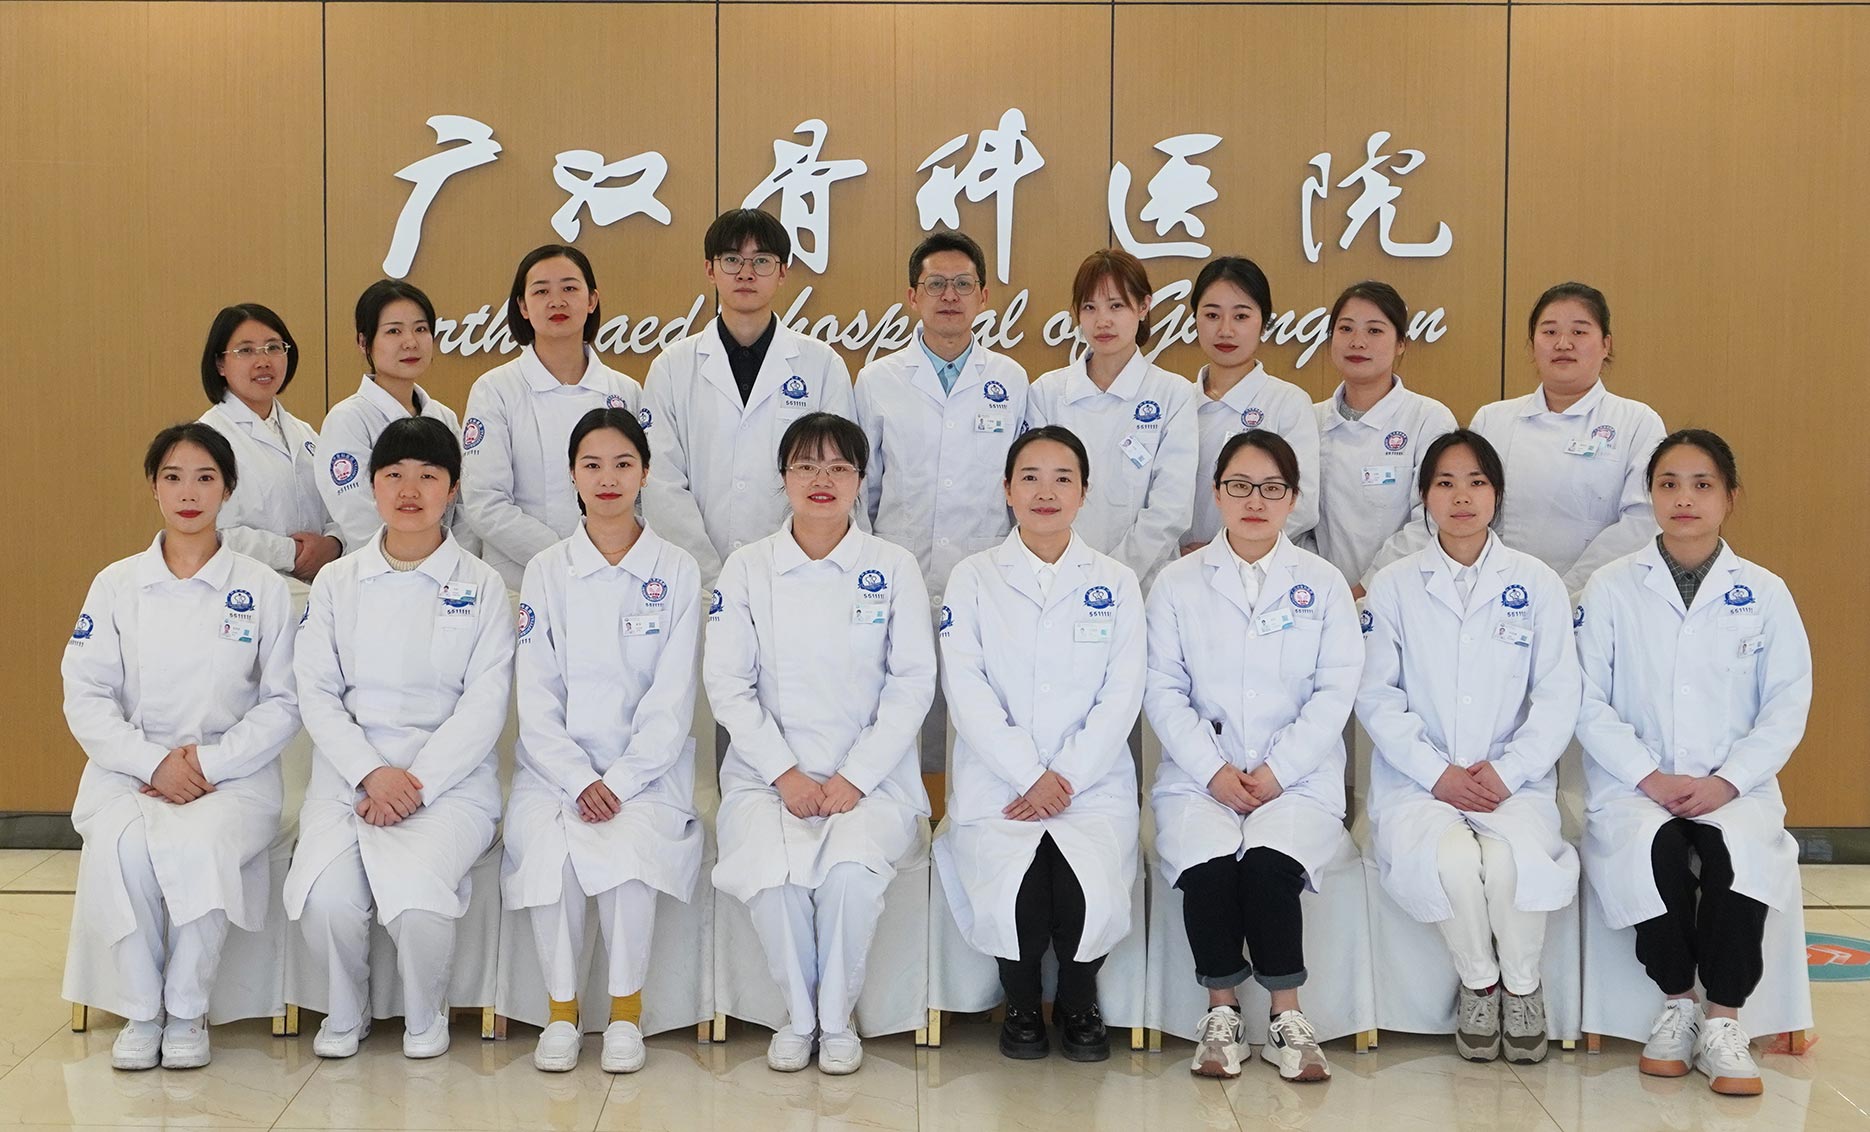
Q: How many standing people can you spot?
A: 9